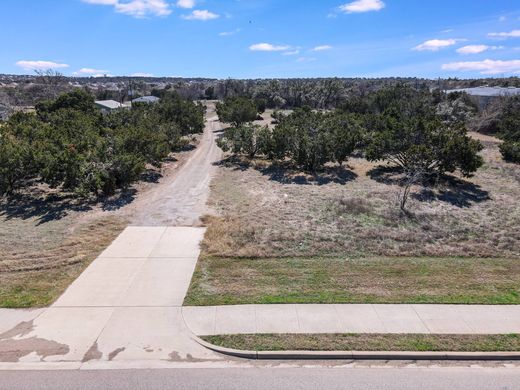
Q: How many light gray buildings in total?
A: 3